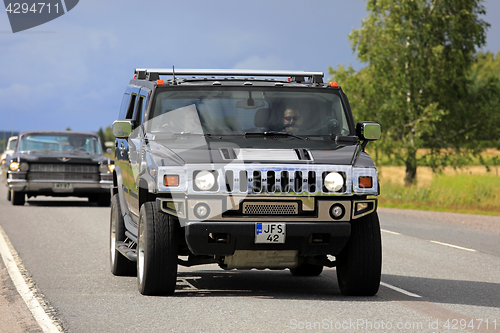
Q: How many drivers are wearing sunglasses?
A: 1